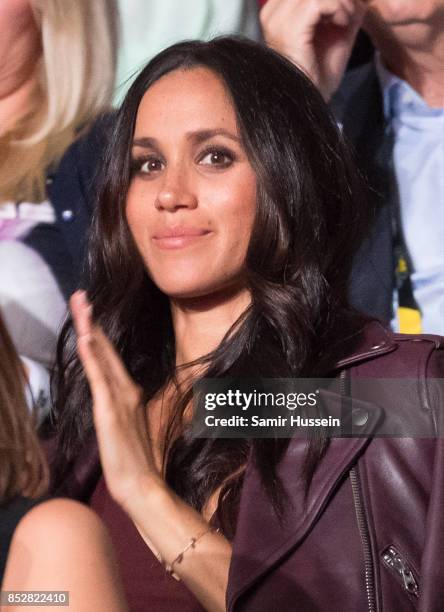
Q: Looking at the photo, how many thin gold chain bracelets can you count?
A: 1